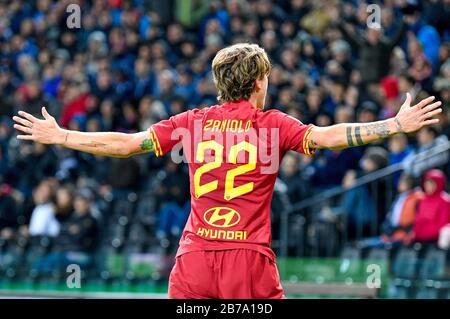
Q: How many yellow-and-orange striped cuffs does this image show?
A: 2